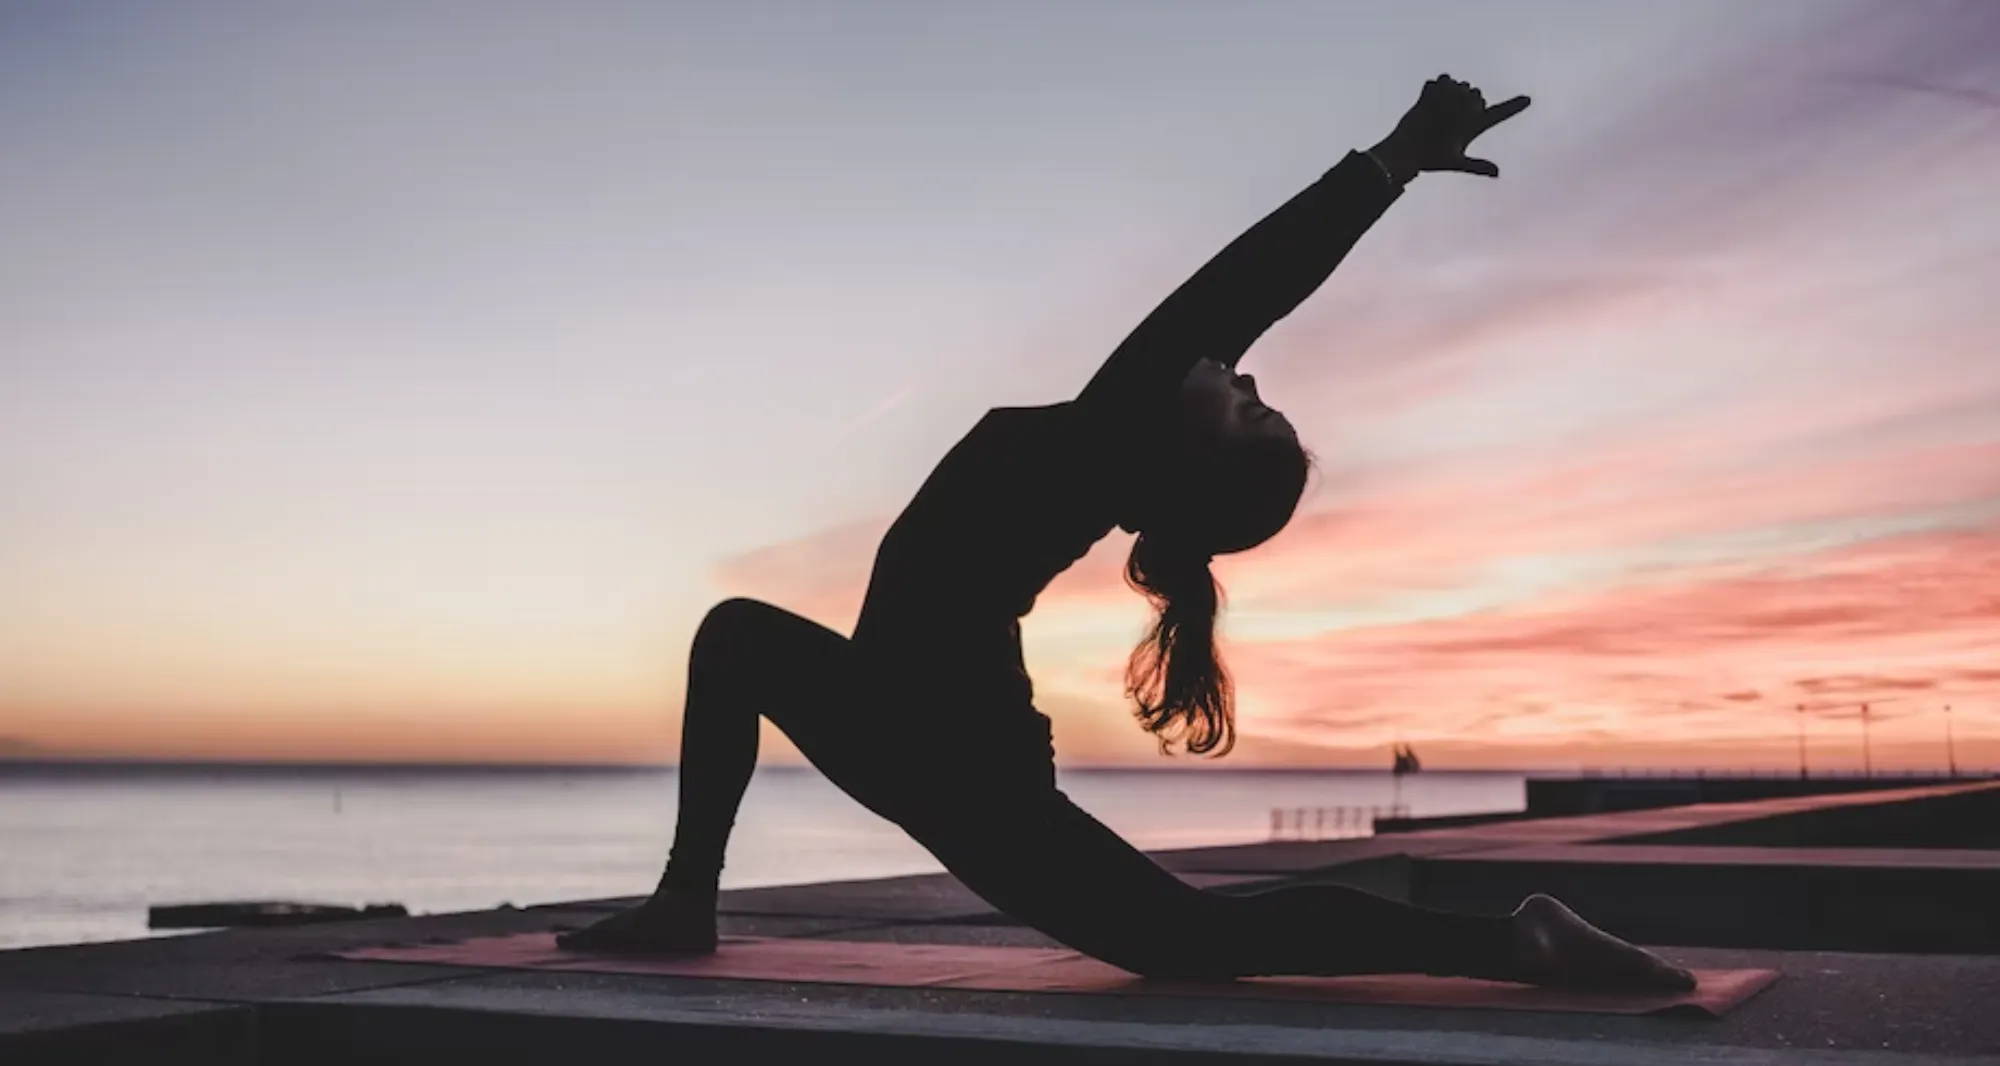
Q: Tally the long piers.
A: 1